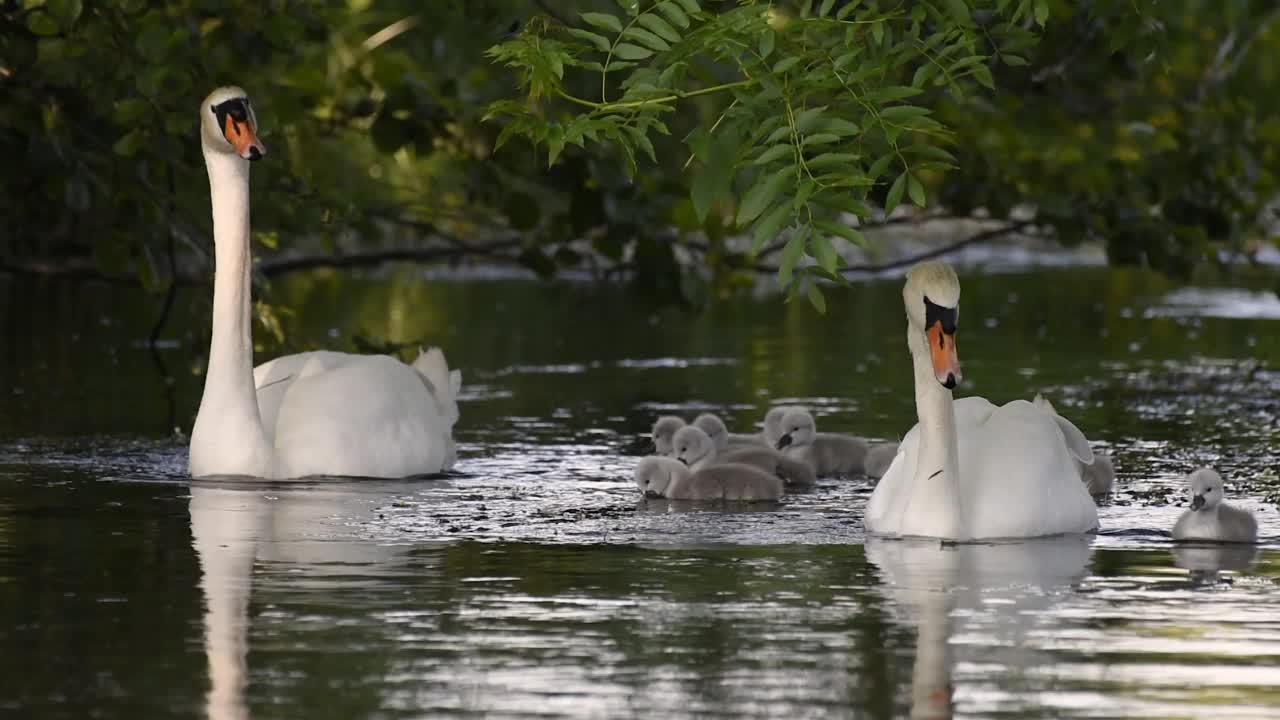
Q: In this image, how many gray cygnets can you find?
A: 9